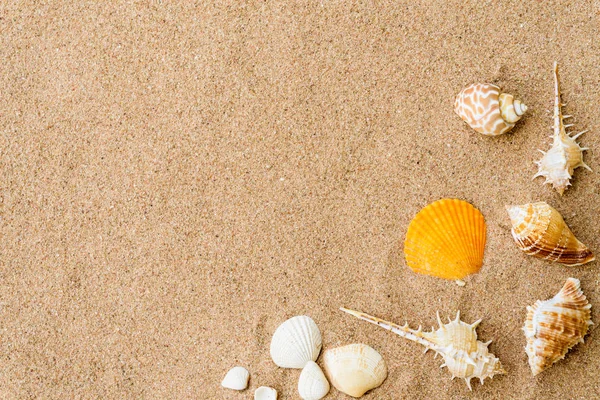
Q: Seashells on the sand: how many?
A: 11